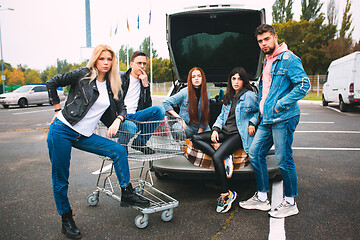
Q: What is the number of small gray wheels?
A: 4